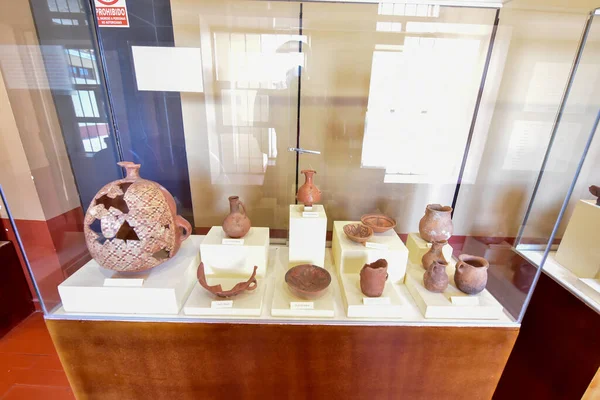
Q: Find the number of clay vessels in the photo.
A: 12